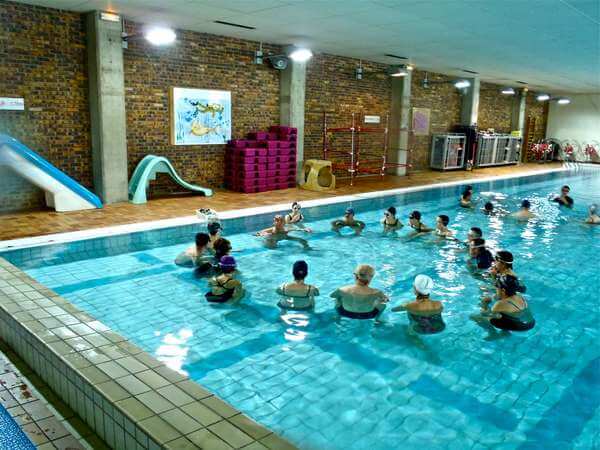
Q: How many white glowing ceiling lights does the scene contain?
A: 7